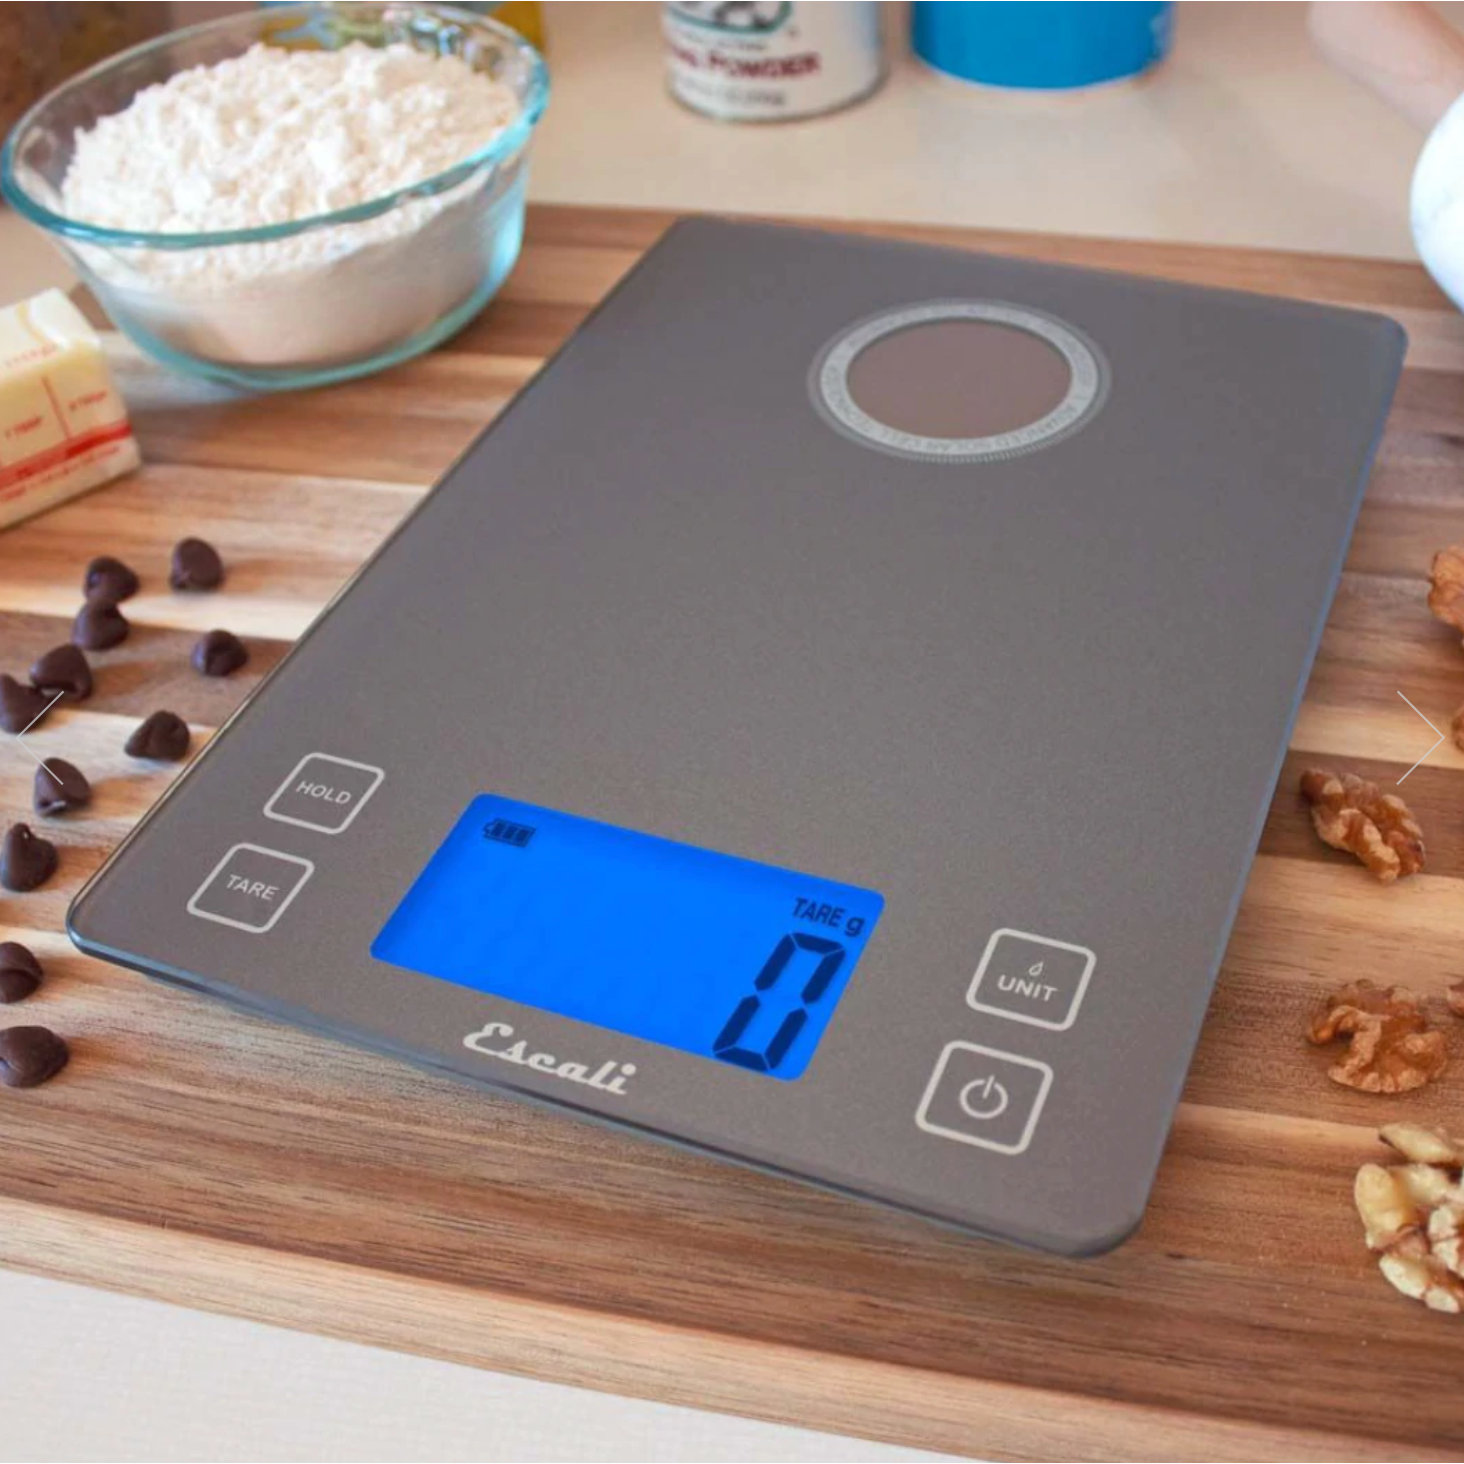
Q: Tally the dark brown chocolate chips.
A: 11